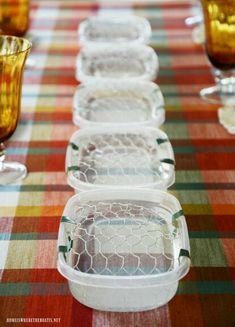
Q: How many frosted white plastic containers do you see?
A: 5